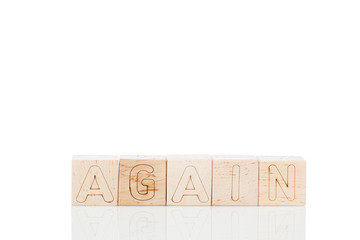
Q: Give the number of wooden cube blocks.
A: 5